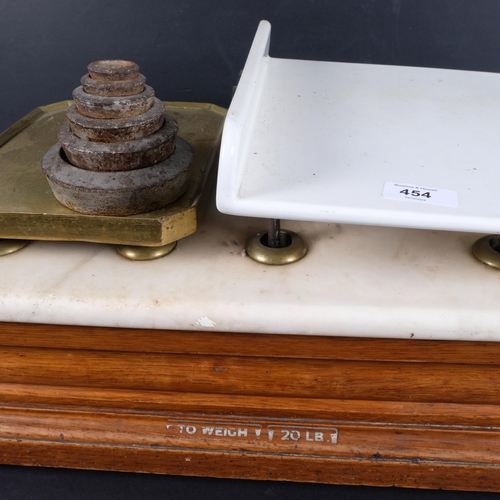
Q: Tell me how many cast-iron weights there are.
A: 6